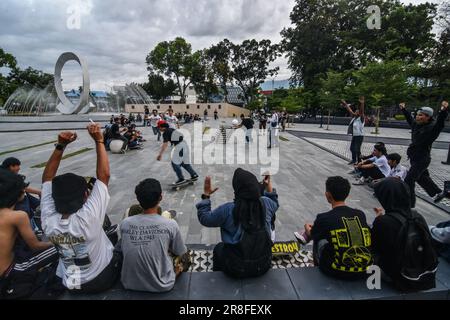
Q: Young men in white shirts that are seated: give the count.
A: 3